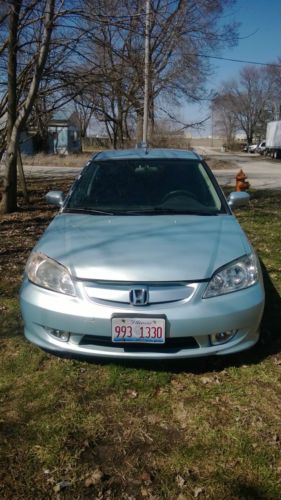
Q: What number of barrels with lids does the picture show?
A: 0